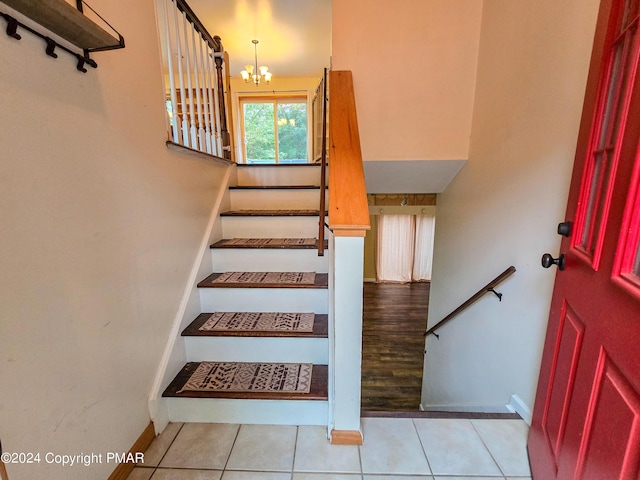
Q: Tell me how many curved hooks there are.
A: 3